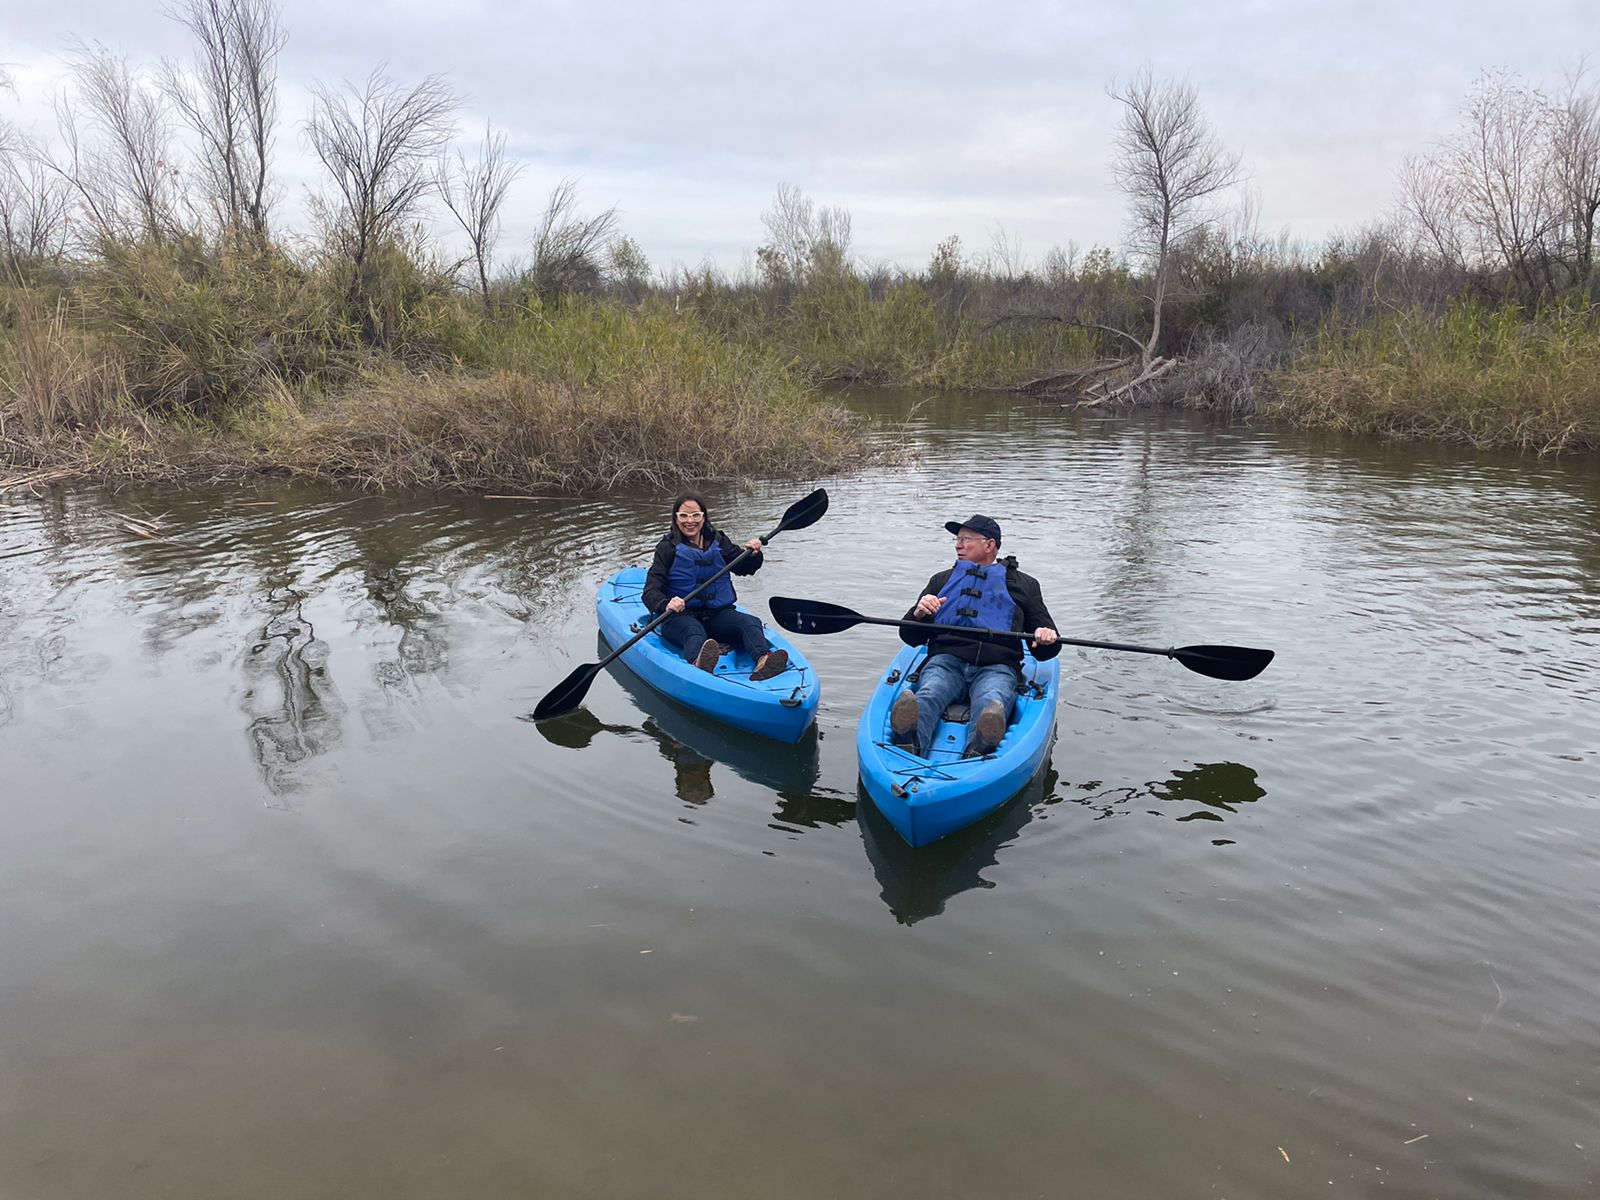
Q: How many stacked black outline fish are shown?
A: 0